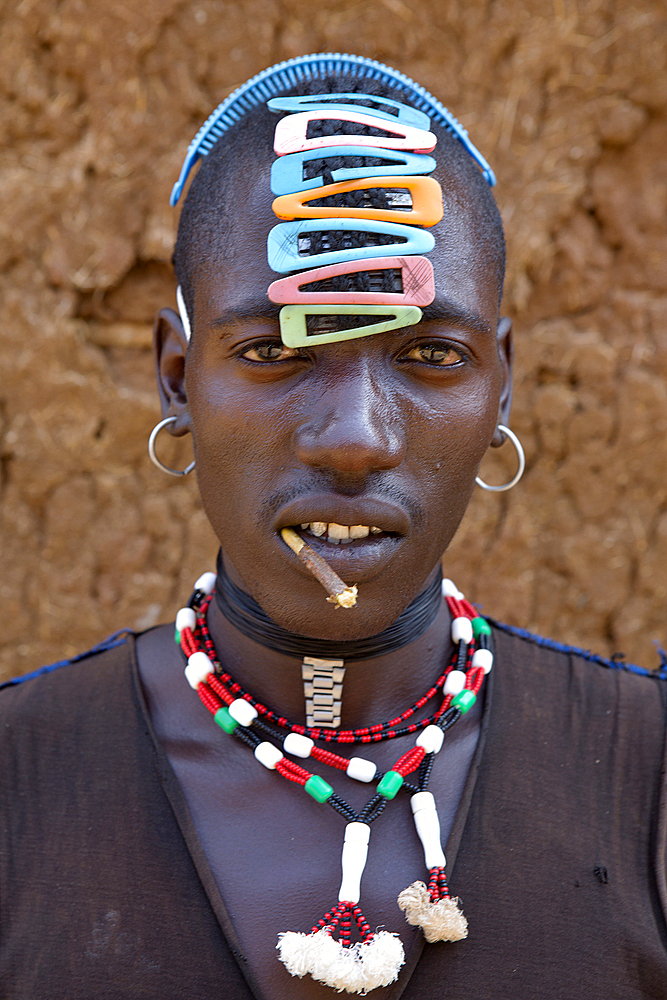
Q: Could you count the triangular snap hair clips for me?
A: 7